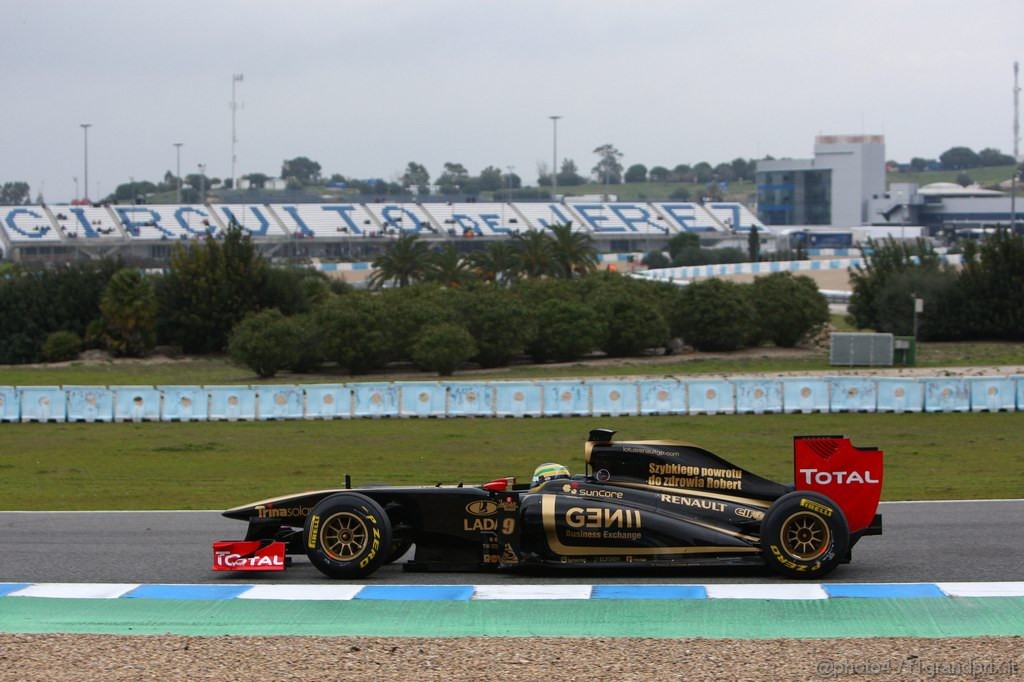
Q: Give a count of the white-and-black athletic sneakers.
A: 0